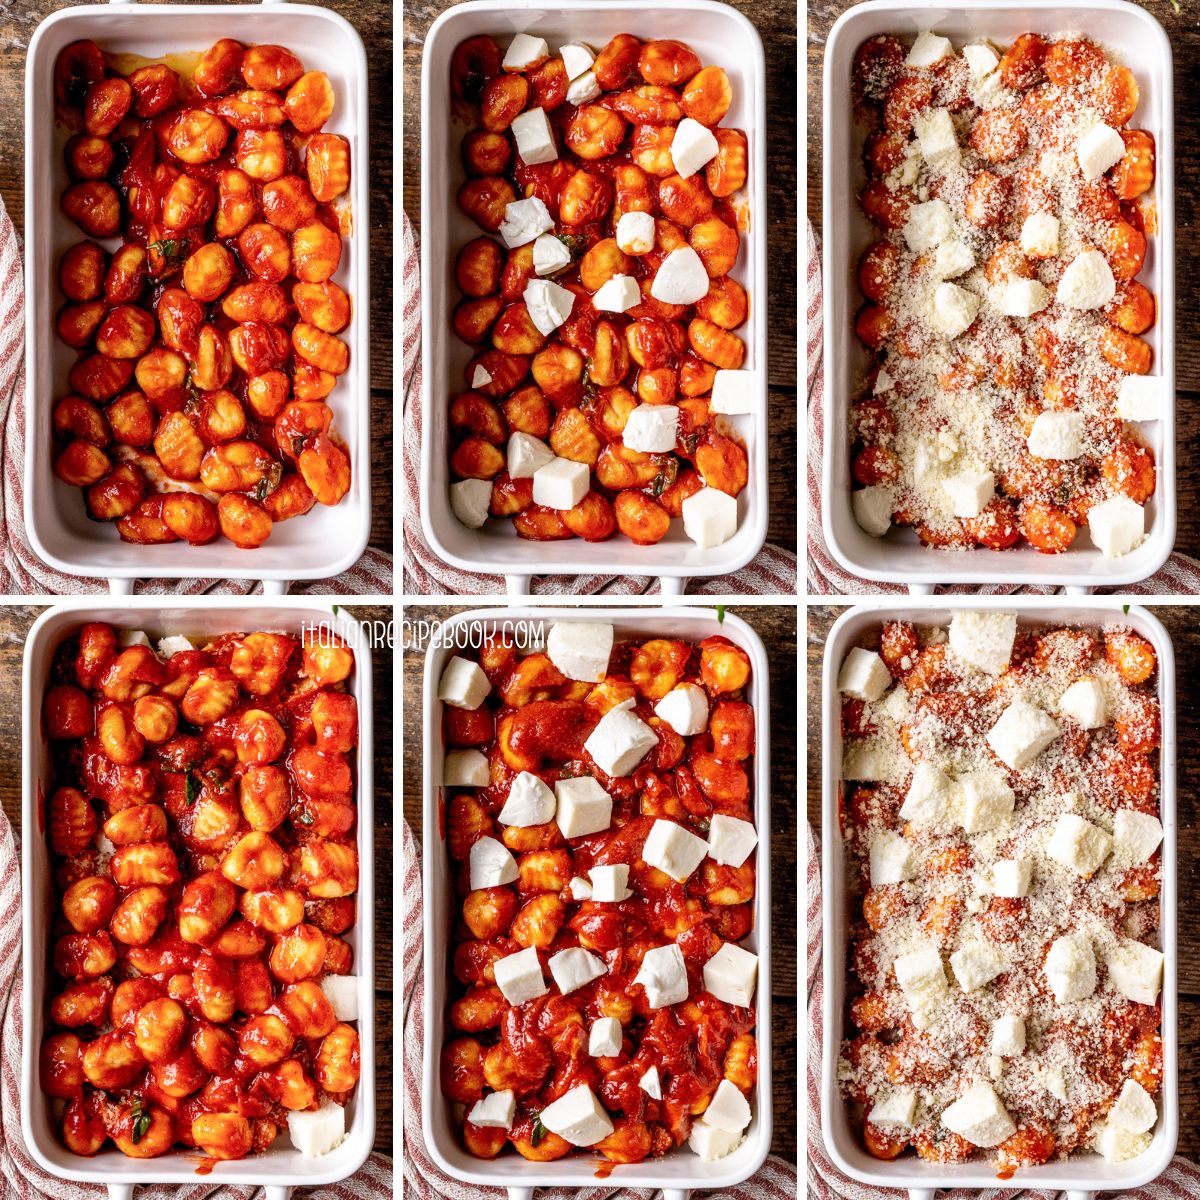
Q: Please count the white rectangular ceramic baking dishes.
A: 6